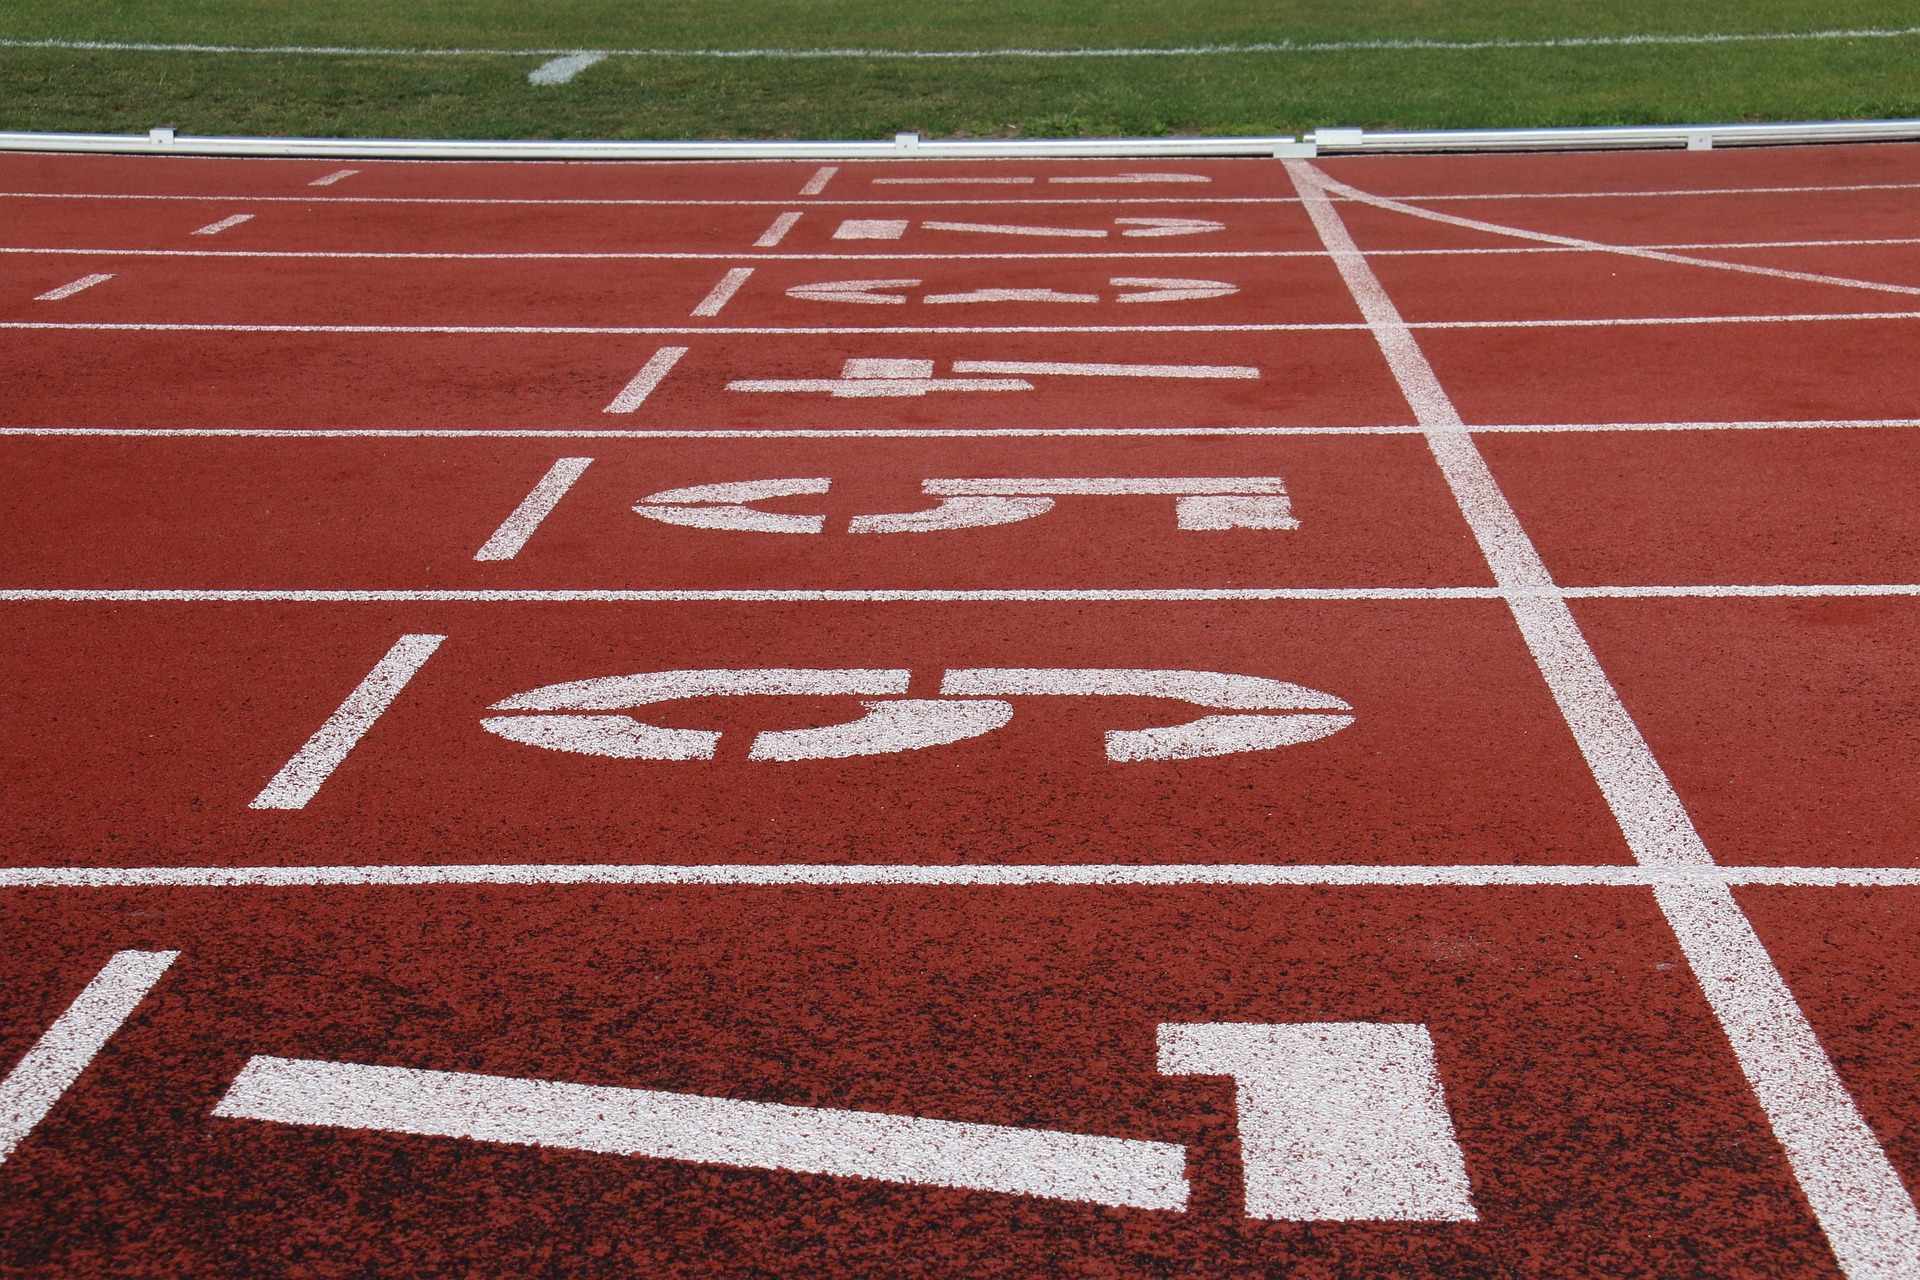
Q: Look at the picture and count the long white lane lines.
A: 6